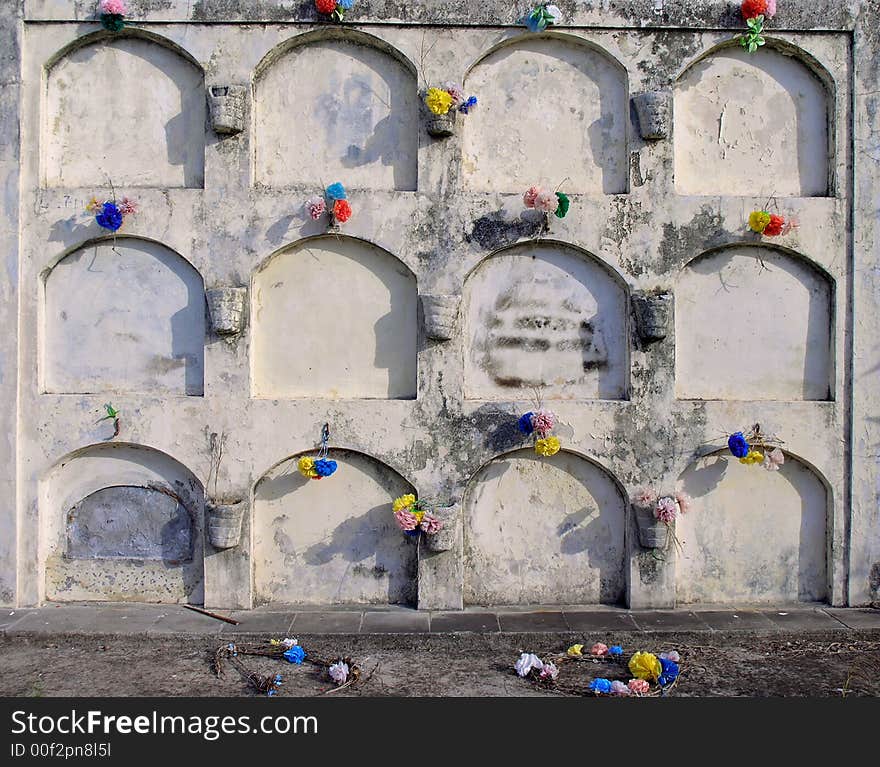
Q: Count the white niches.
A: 12